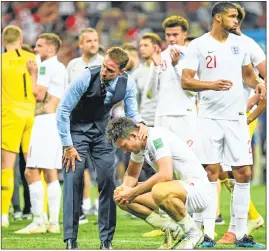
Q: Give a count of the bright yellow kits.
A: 2